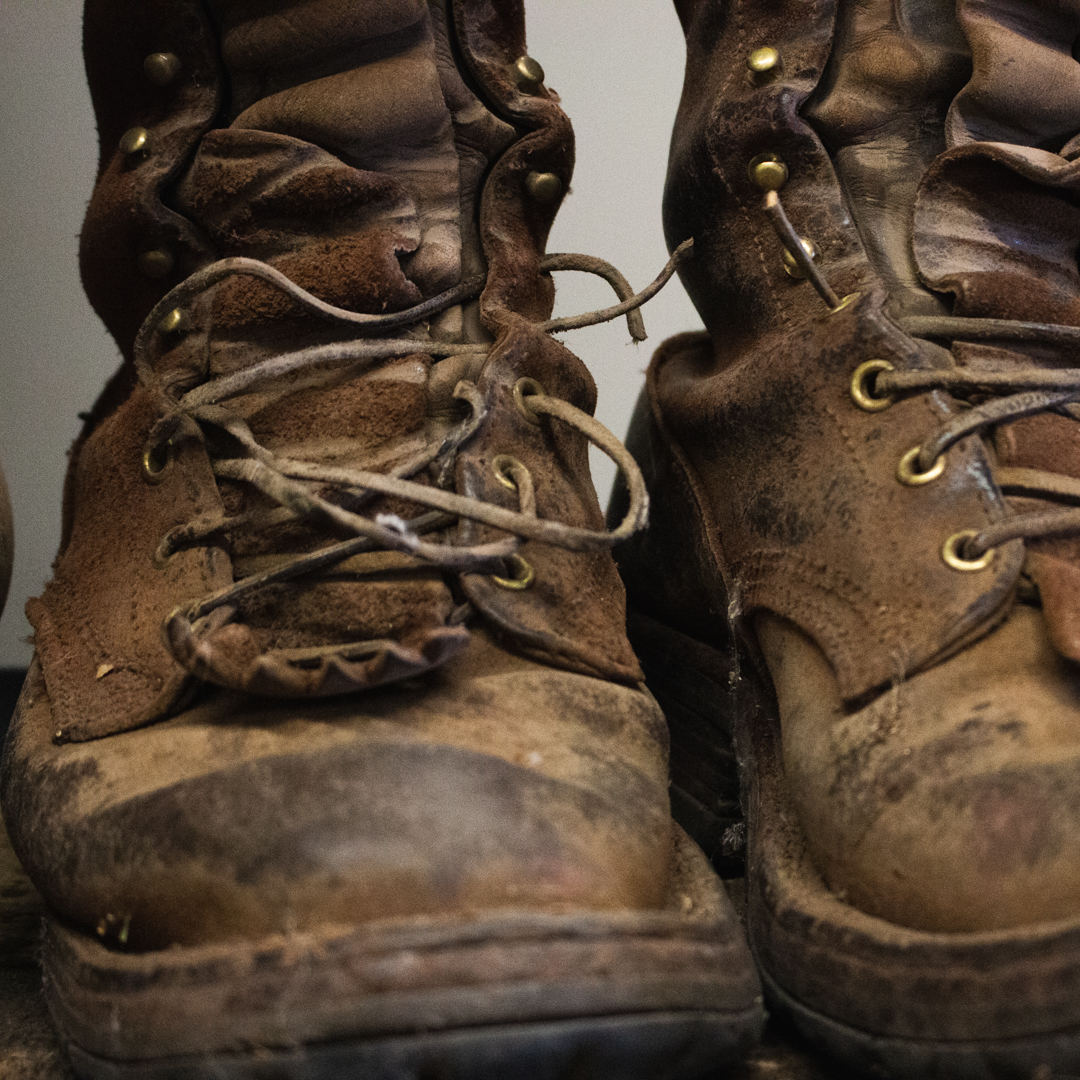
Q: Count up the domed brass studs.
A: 9